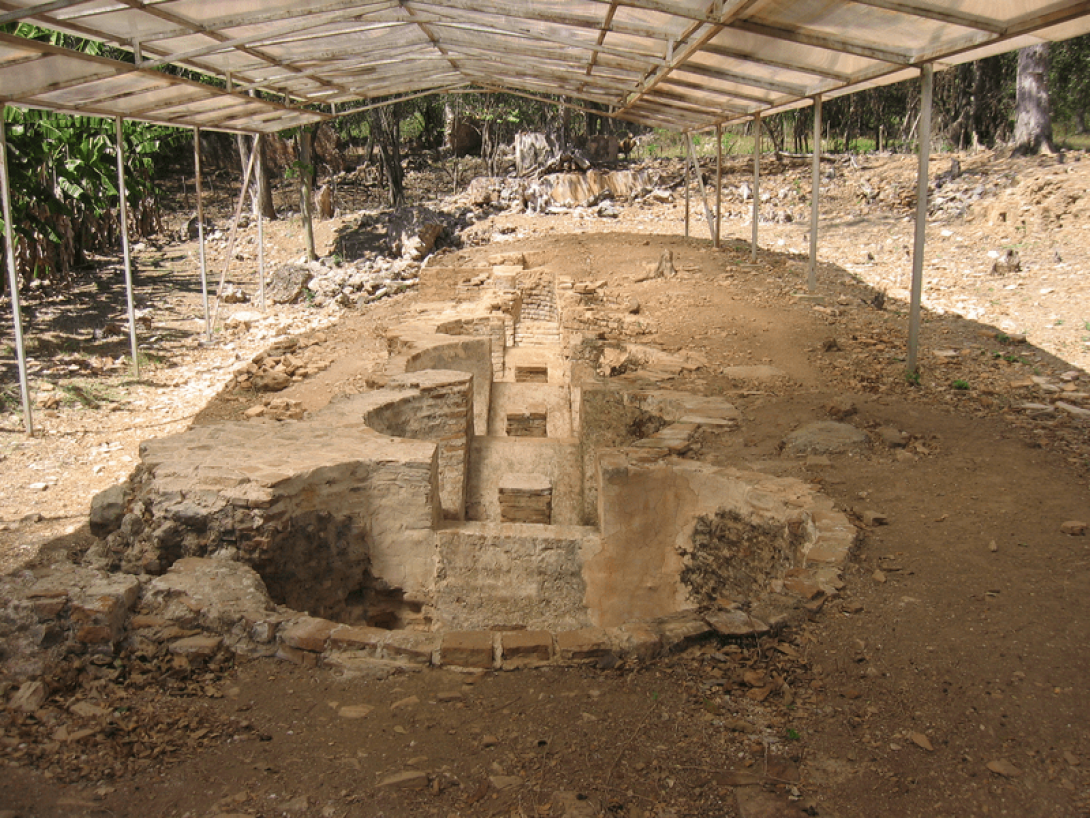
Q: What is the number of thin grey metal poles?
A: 11